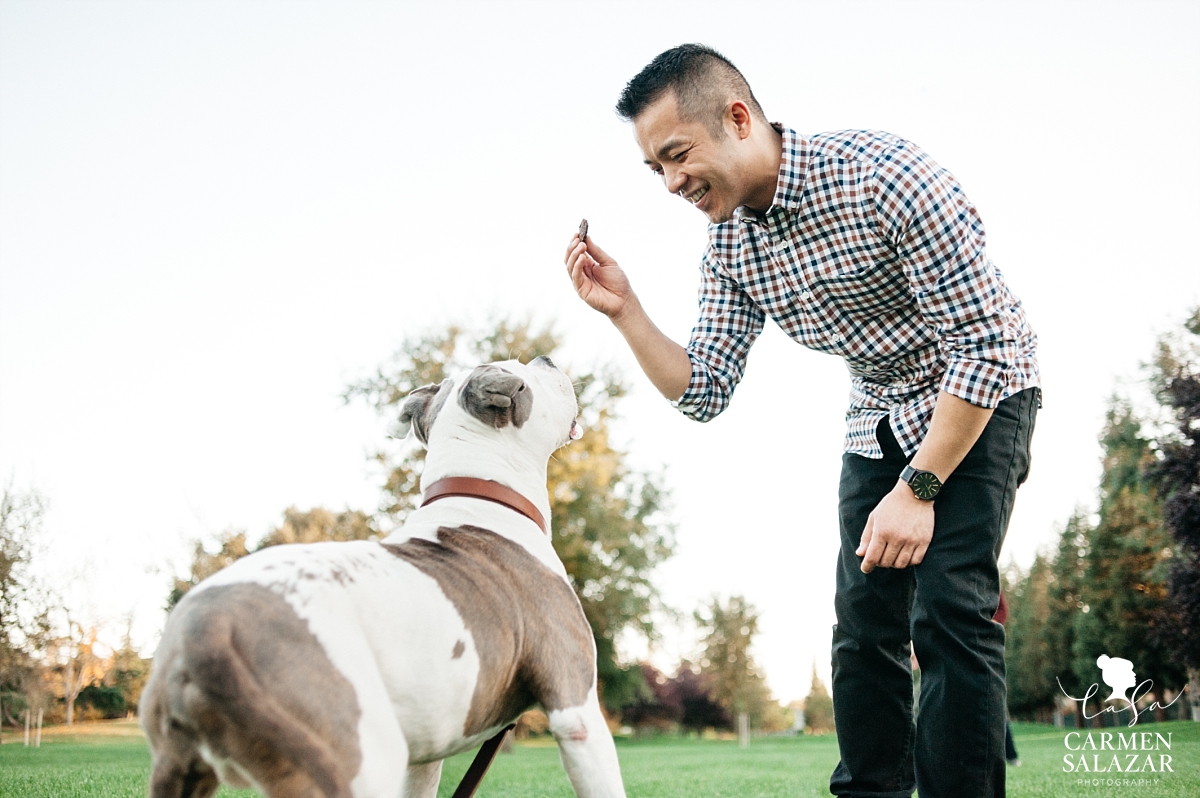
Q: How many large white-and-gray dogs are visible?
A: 1